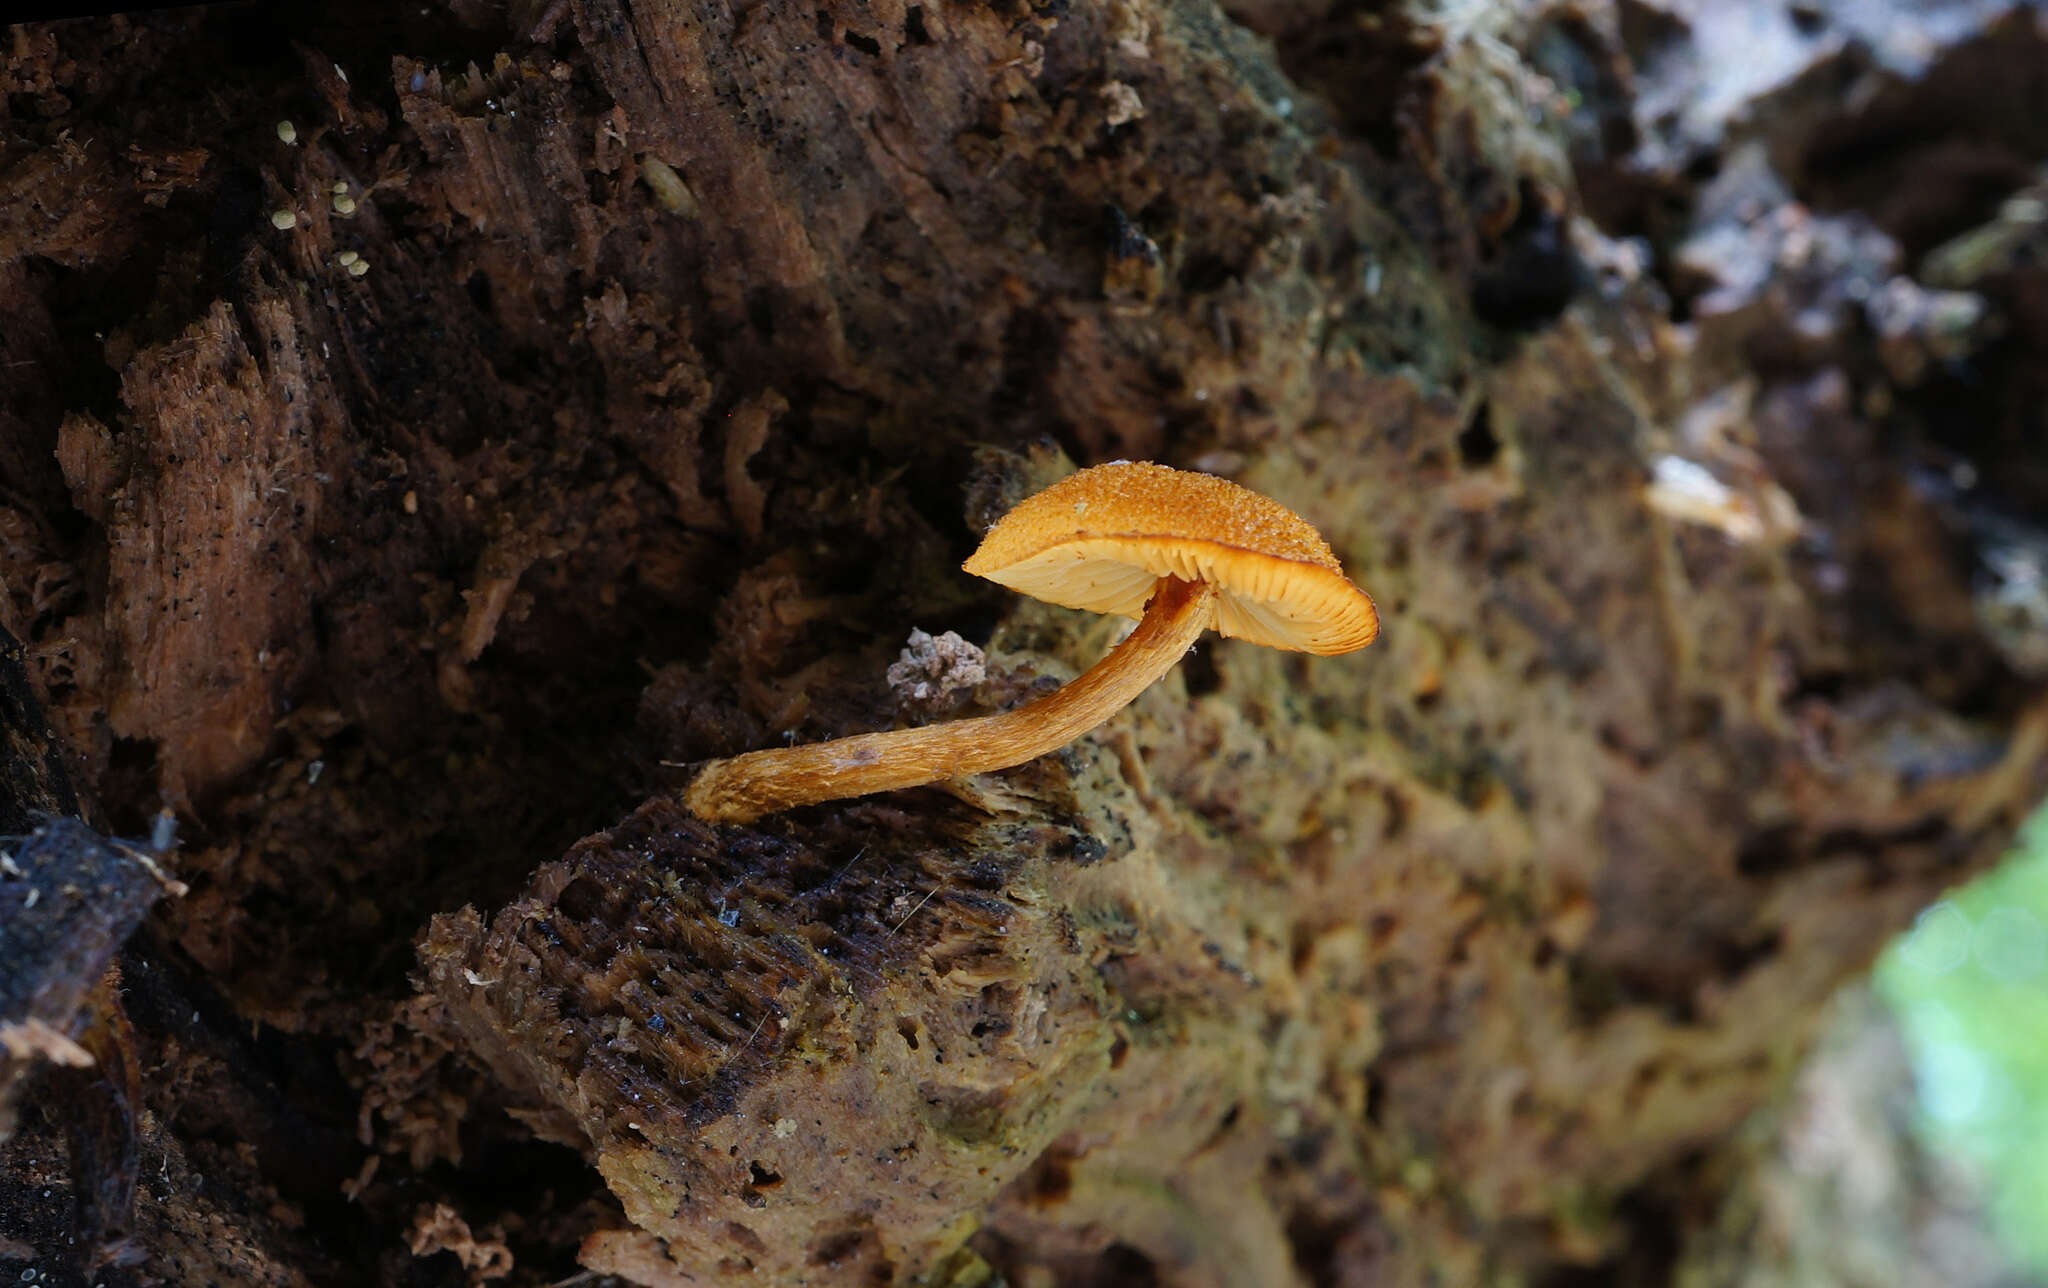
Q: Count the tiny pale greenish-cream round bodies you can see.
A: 6